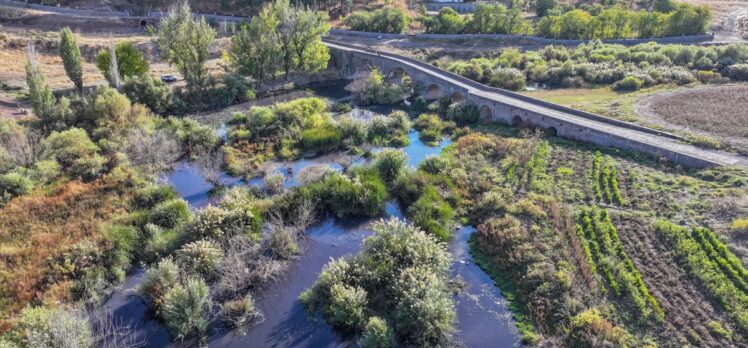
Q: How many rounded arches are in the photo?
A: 7